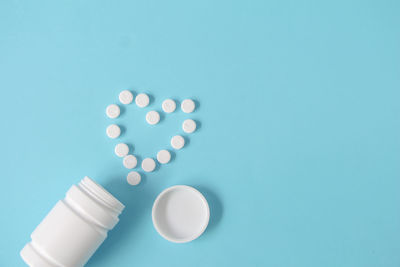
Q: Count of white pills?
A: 14